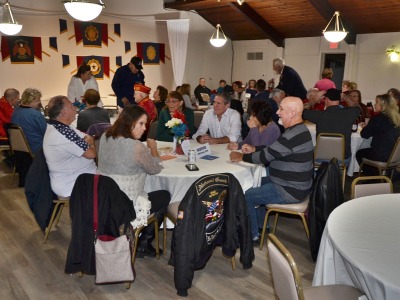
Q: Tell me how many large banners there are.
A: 4